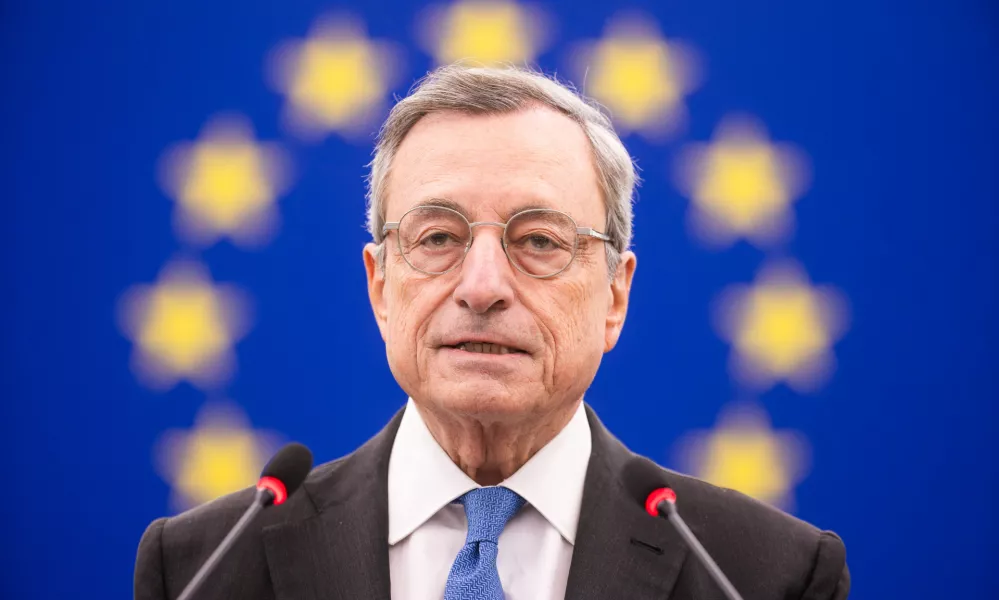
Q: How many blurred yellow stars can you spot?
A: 9